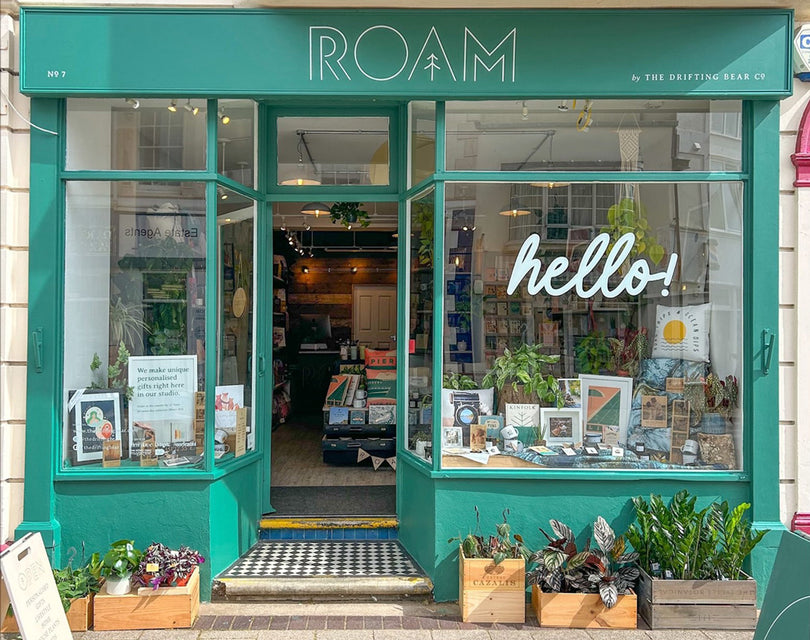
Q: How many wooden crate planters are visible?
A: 5